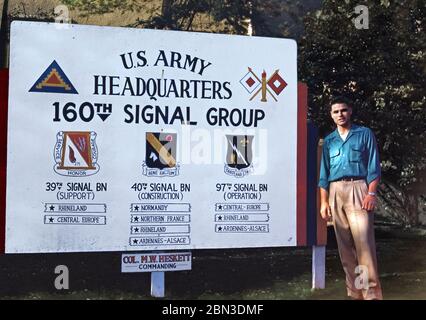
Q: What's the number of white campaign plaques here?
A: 9